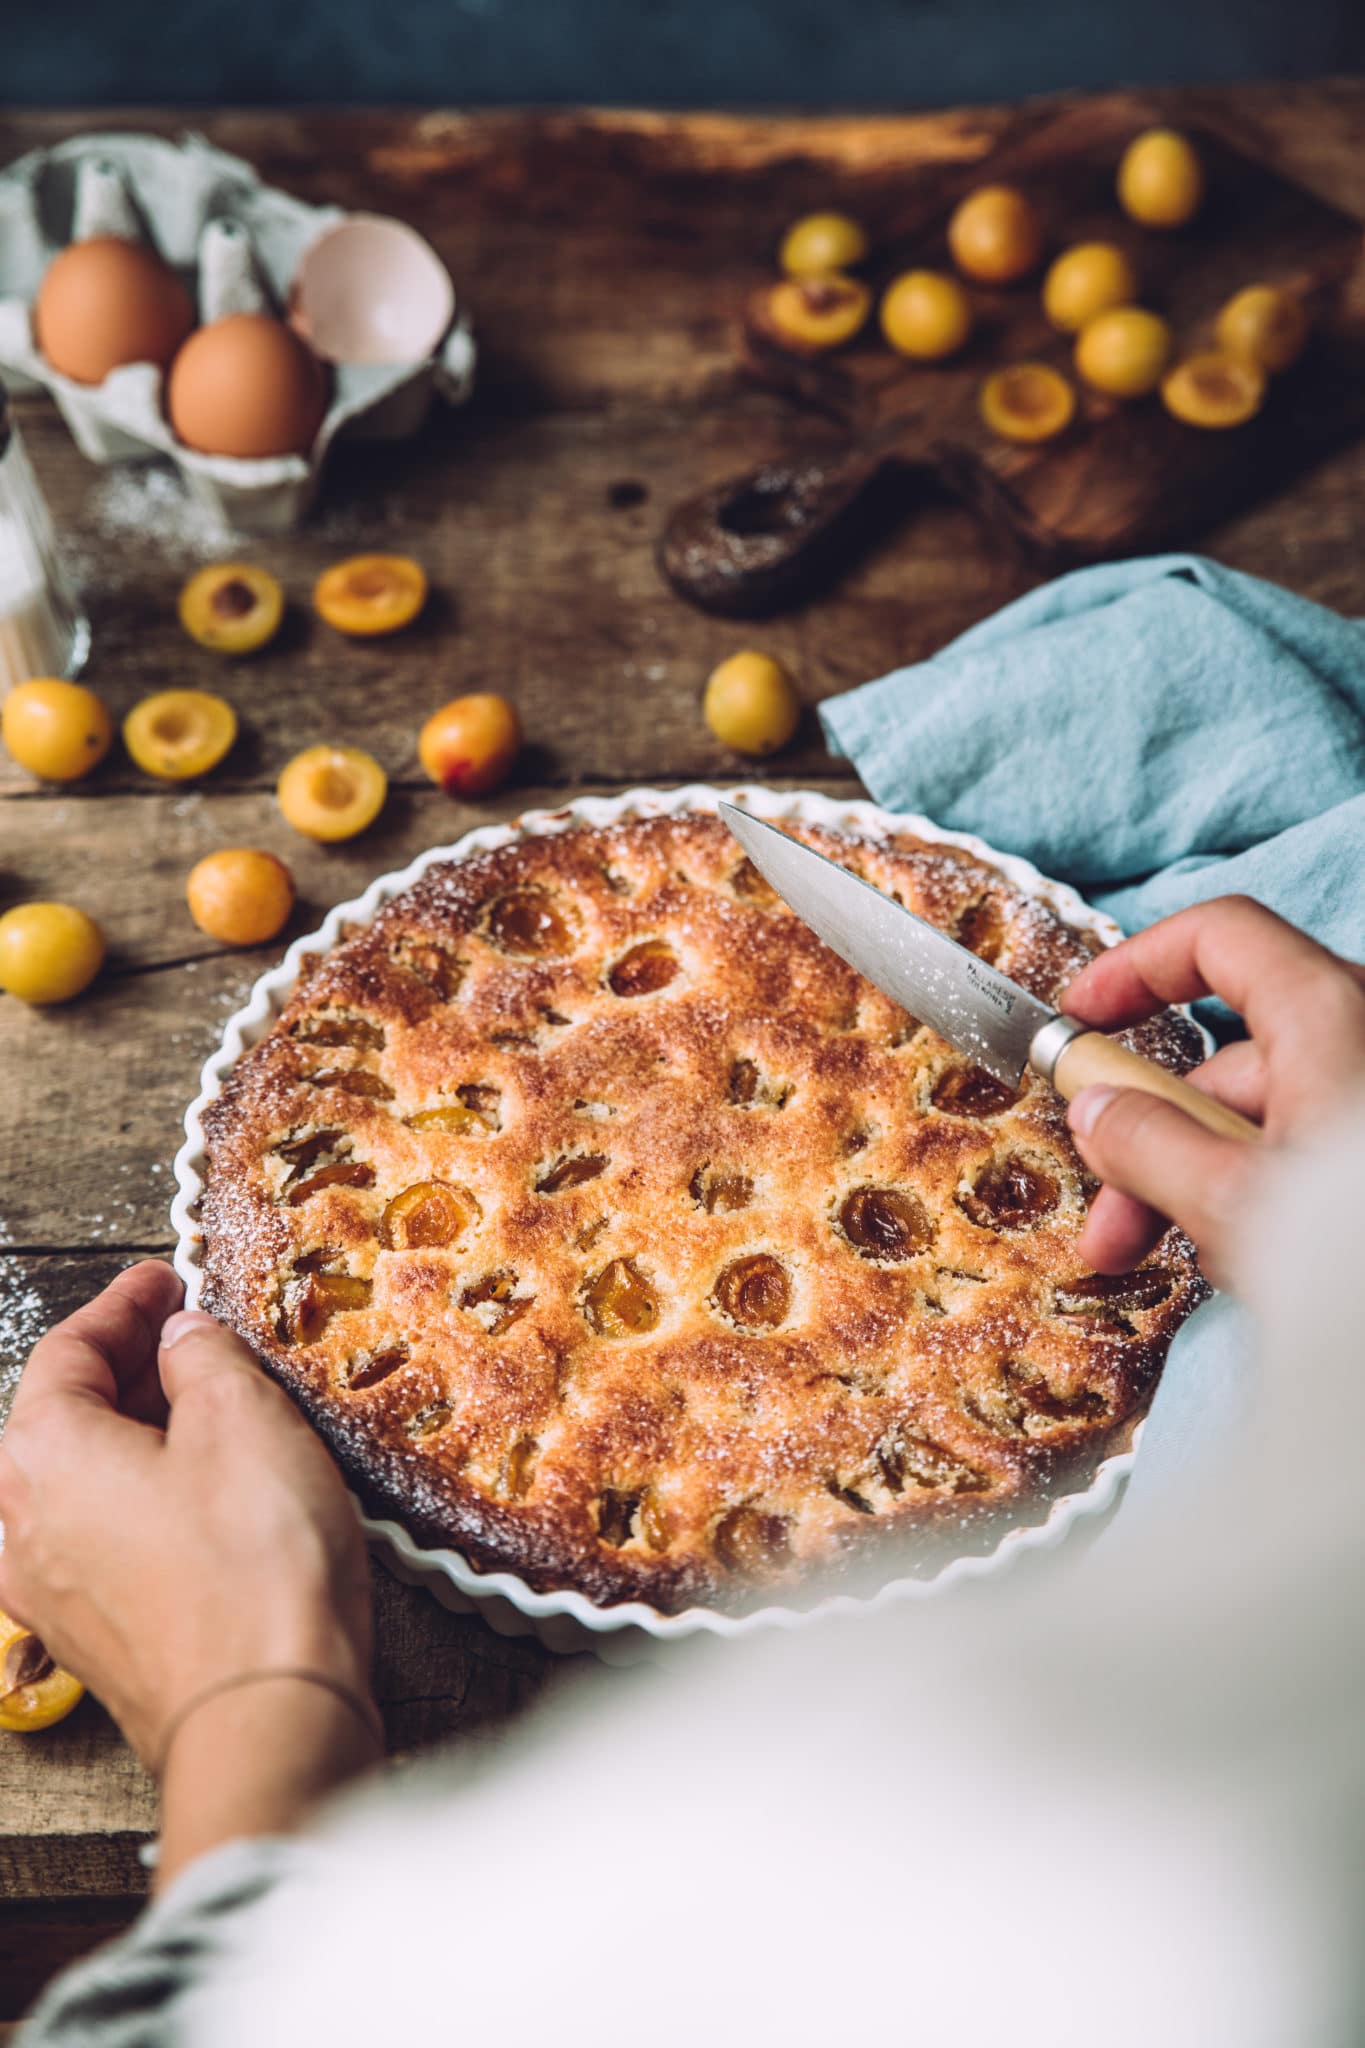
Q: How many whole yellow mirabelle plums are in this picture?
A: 12